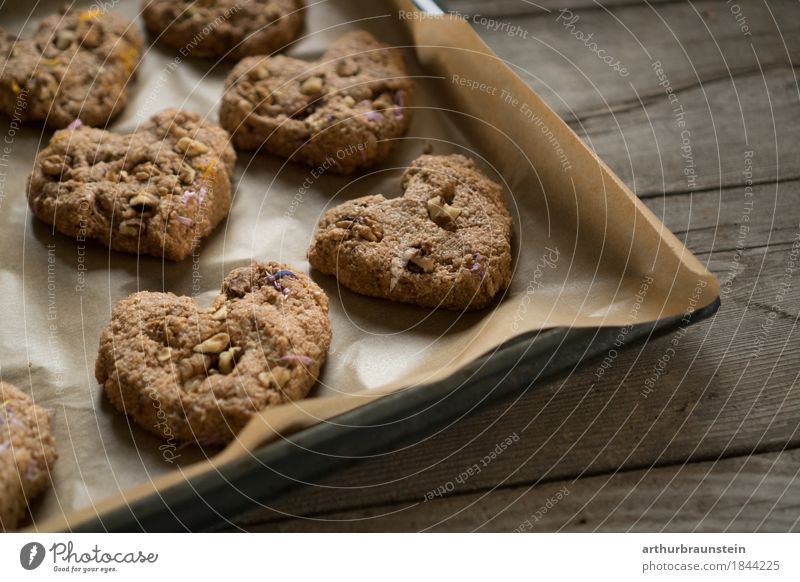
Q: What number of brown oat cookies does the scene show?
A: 7